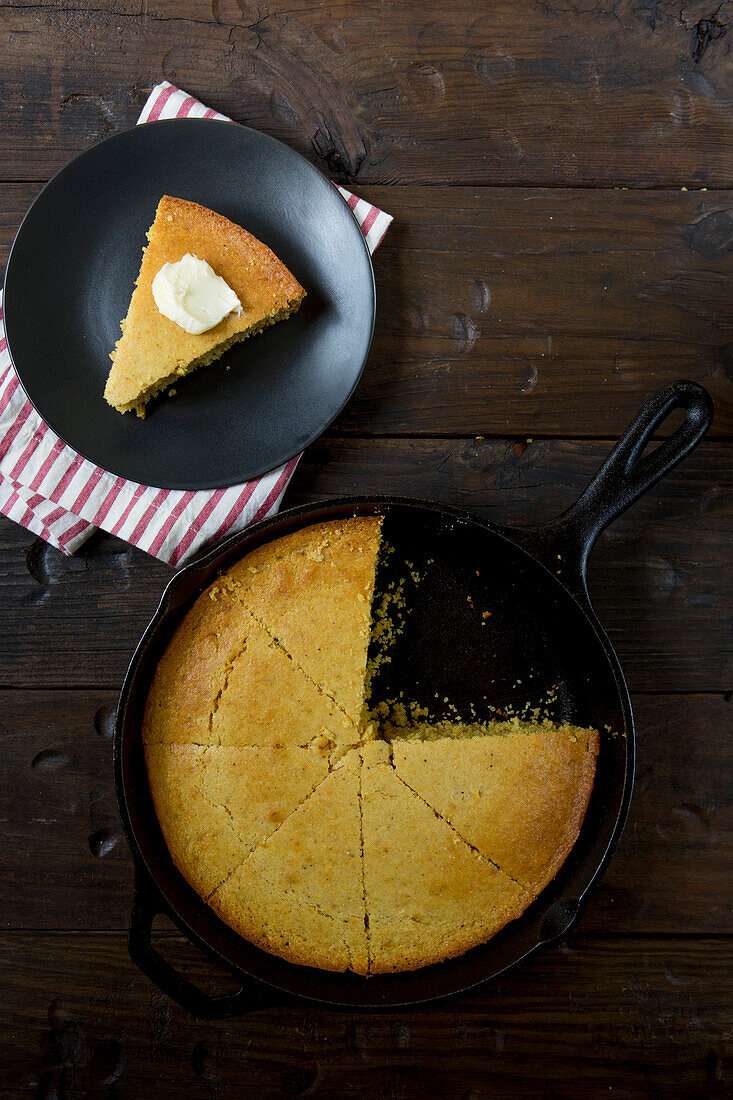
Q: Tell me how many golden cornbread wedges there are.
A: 7